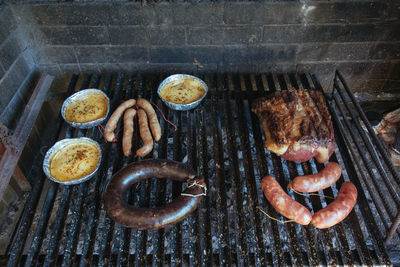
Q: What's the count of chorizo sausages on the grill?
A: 3